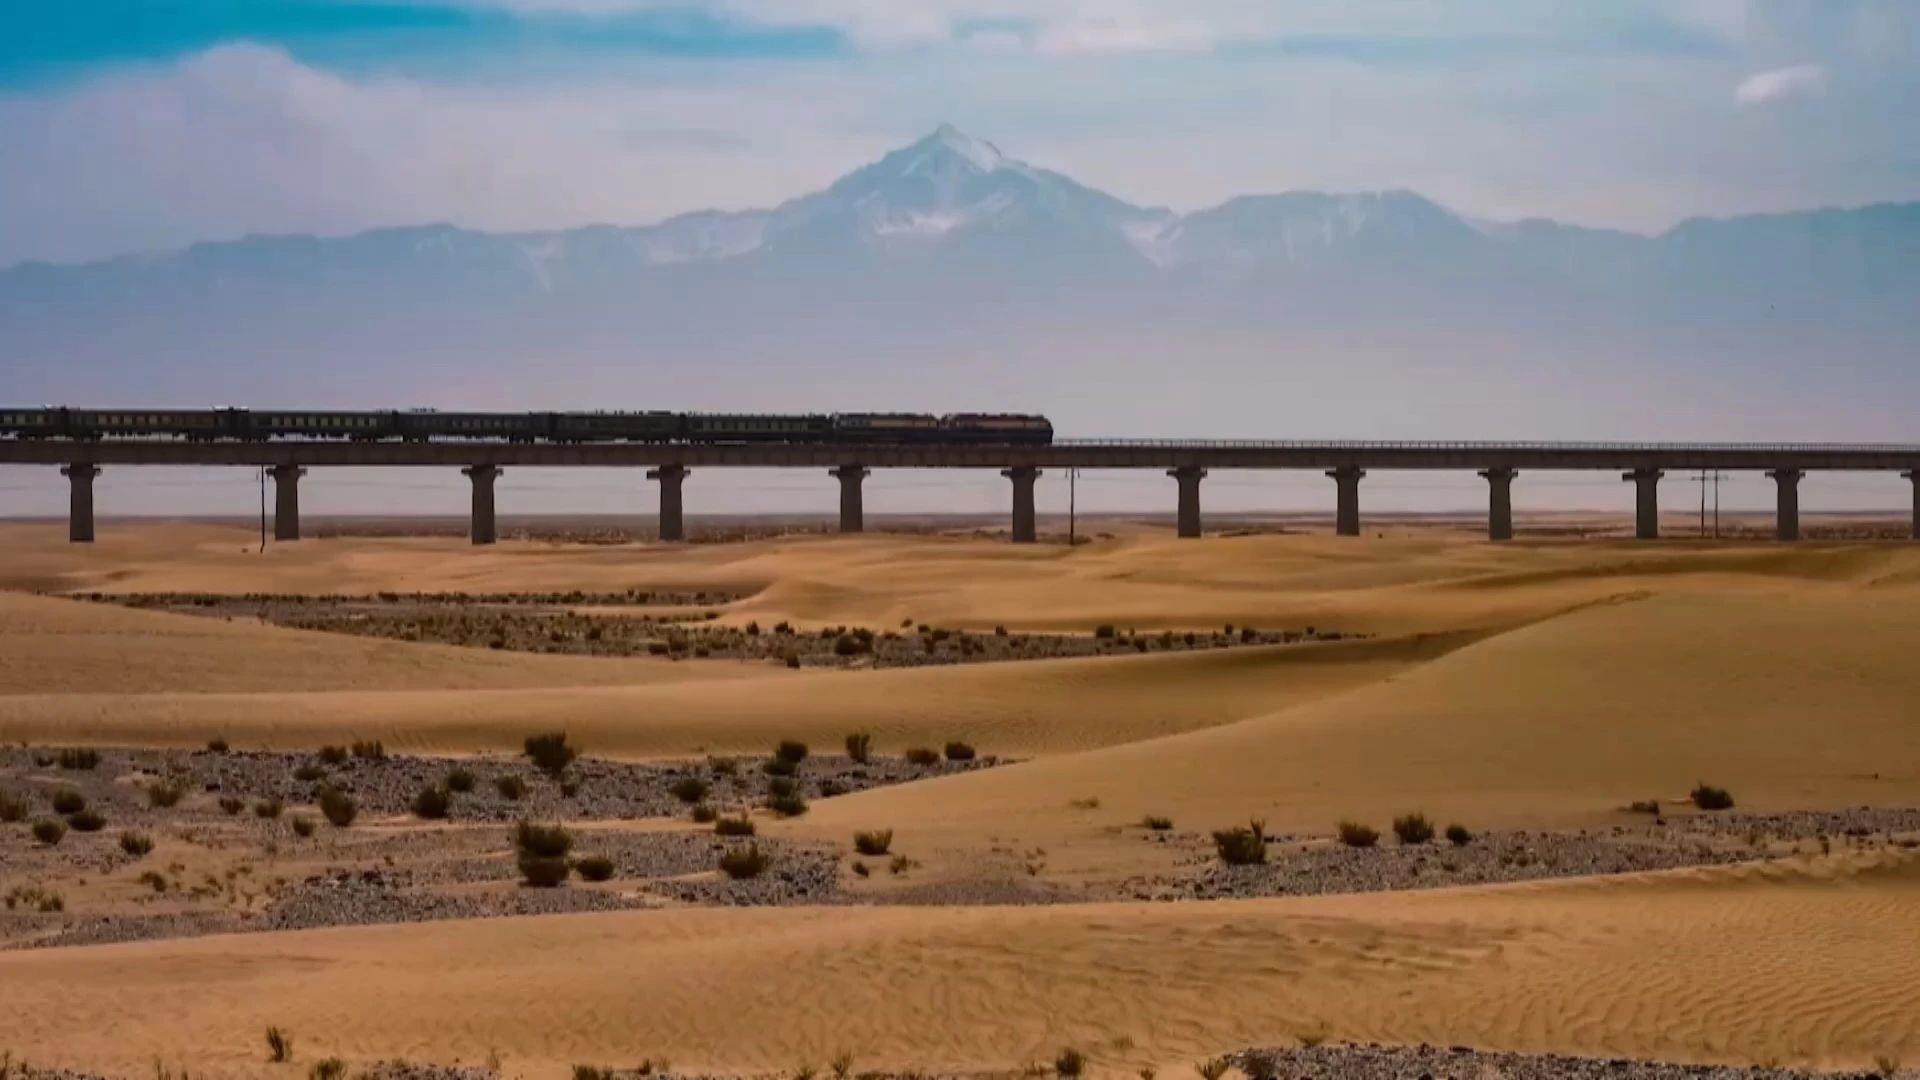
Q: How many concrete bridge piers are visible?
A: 12